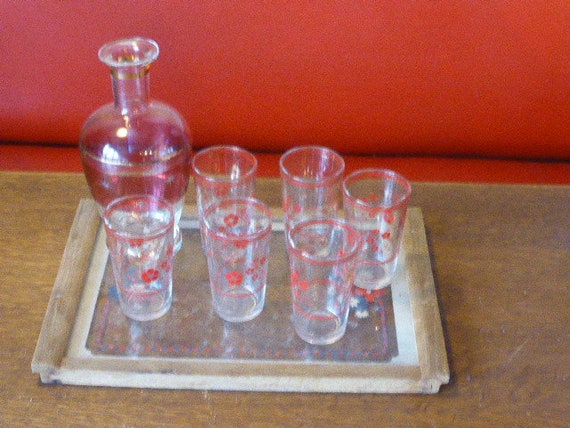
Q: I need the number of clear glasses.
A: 6